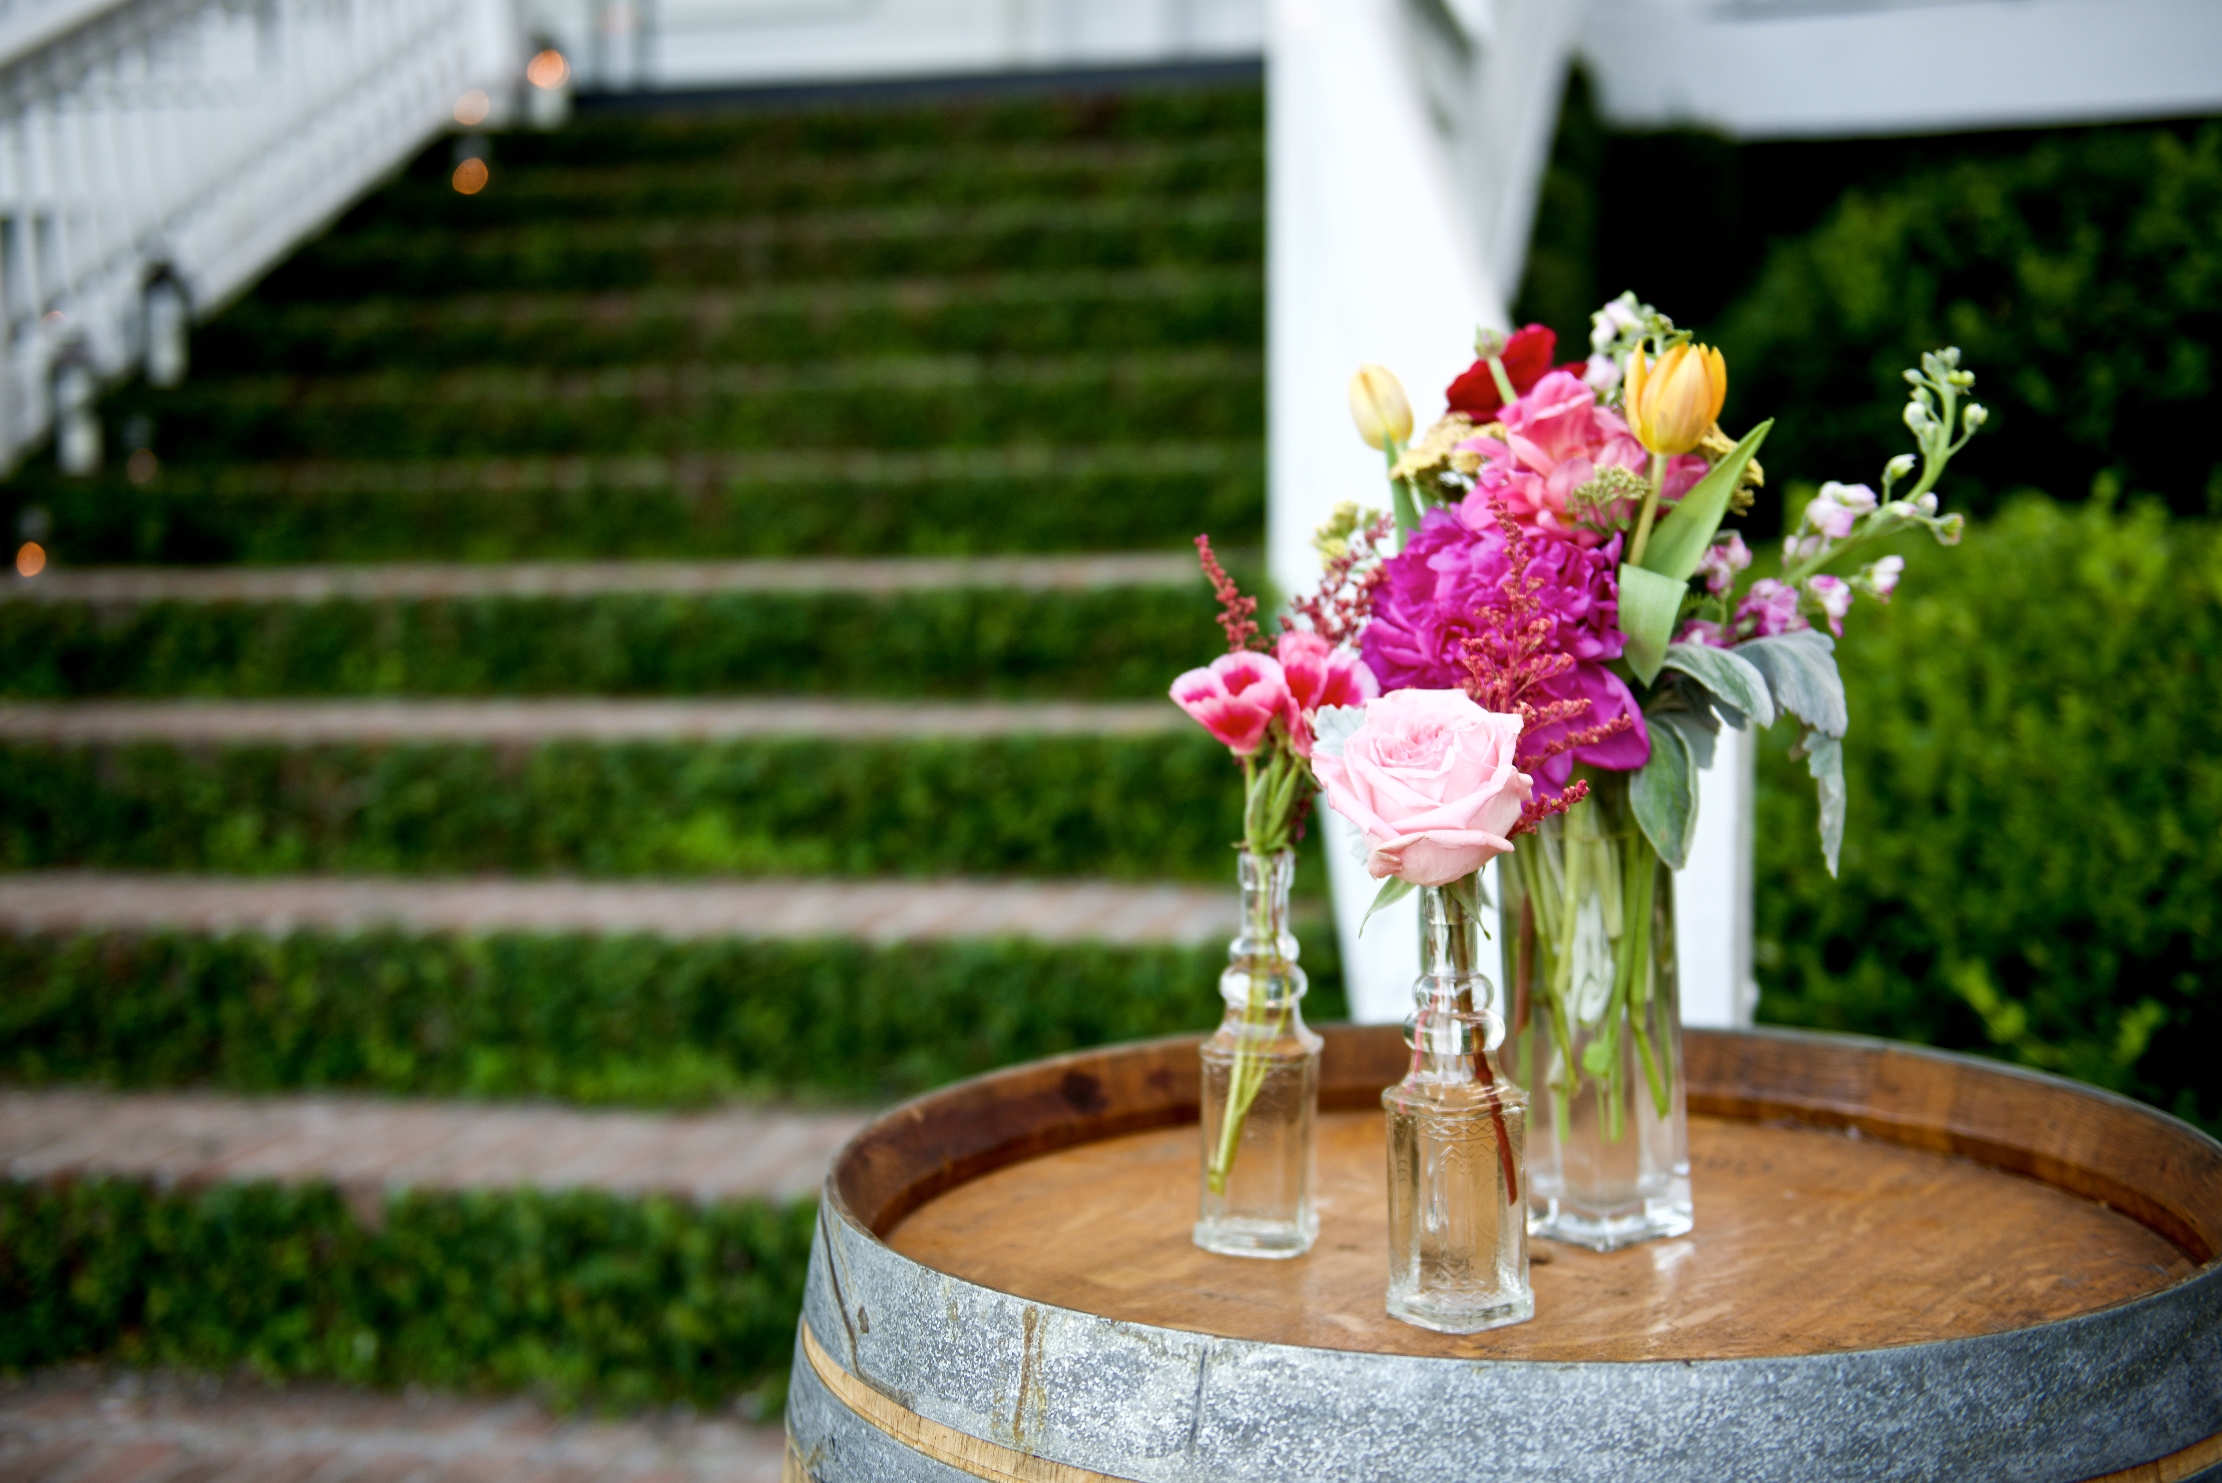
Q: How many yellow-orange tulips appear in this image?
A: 2